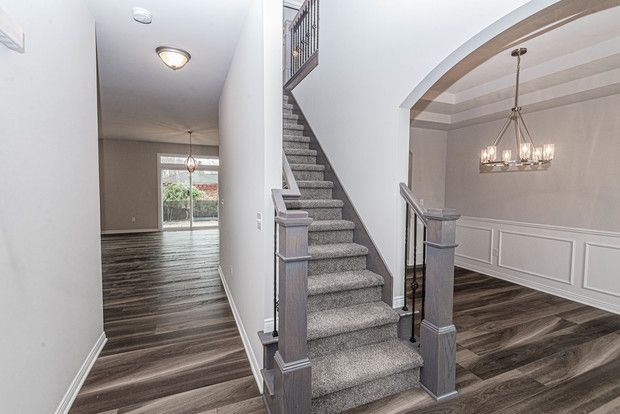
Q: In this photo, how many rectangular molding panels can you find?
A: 3